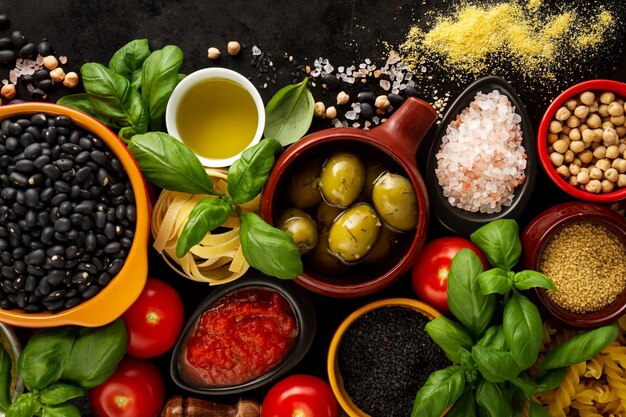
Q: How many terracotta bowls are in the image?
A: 2